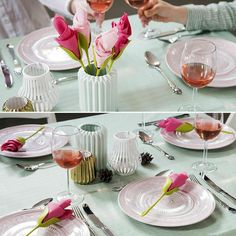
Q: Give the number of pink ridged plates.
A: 6